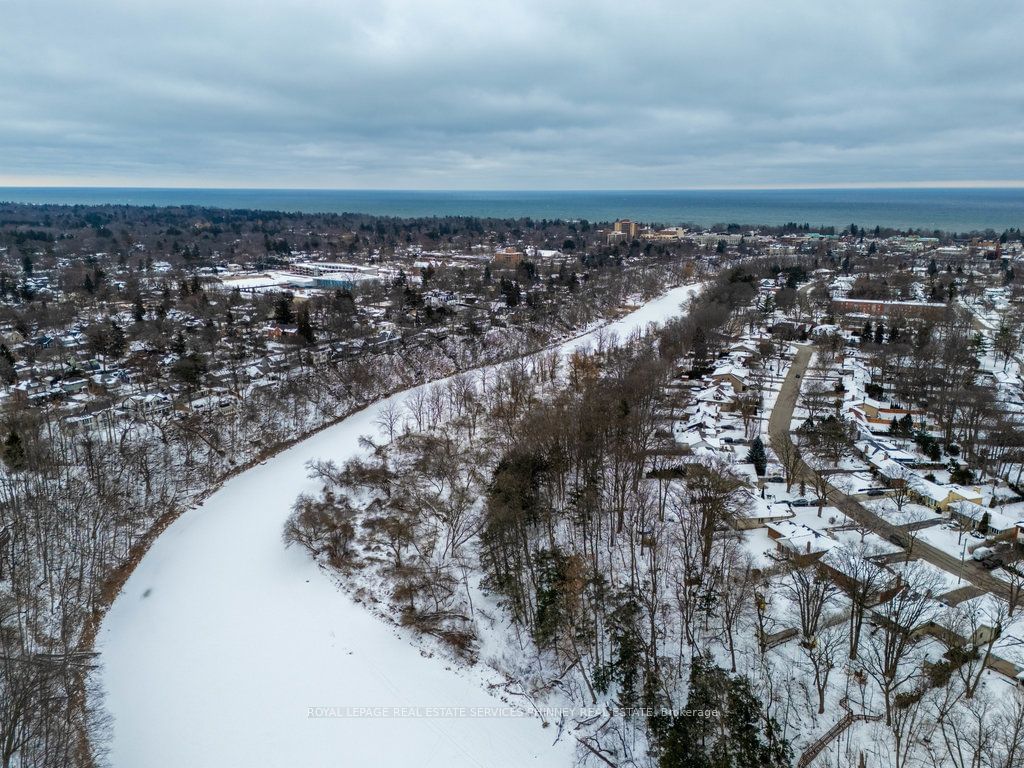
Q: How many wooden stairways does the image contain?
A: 1